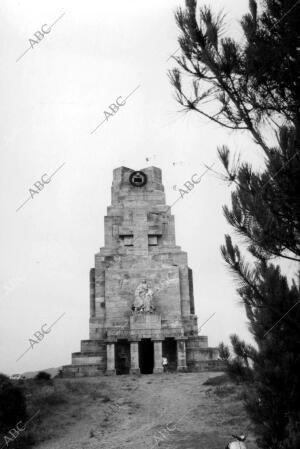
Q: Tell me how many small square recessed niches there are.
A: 2